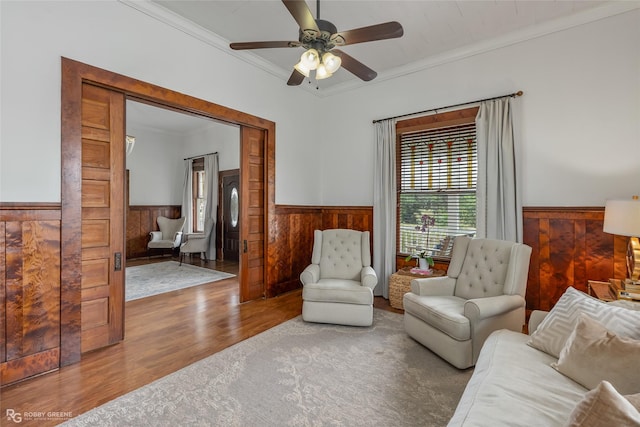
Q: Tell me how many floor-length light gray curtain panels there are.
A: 4